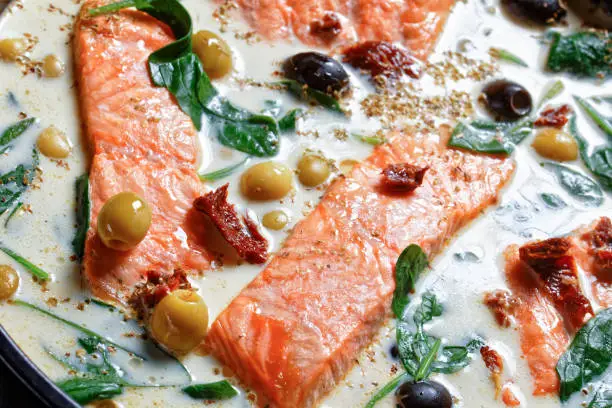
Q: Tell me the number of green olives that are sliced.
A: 0